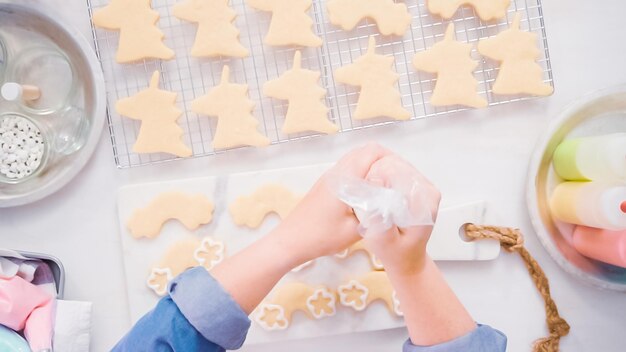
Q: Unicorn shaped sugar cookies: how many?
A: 9